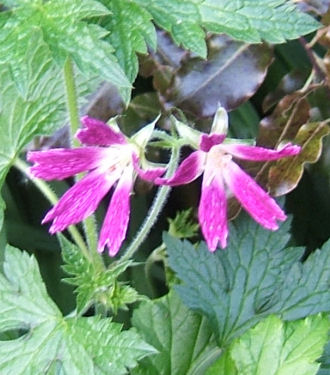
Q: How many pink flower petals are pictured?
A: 10